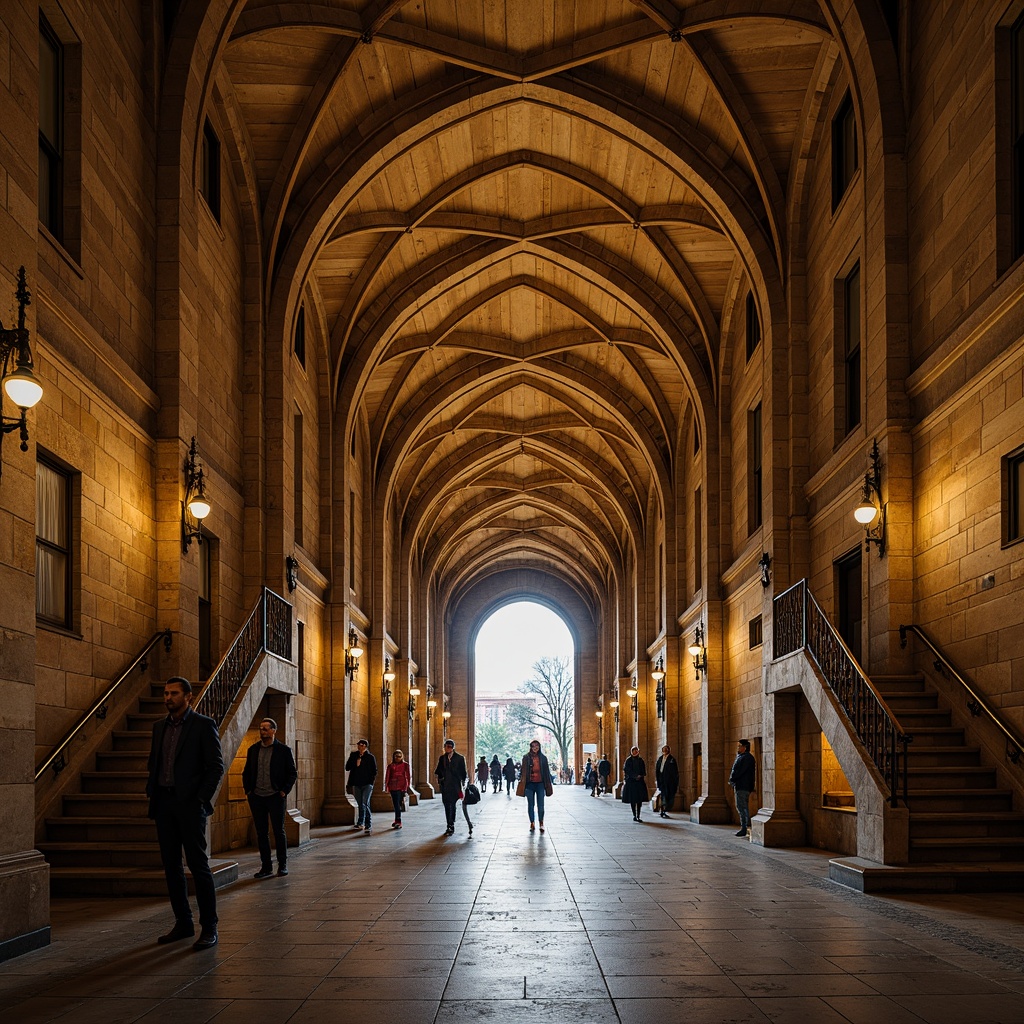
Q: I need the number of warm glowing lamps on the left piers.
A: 7